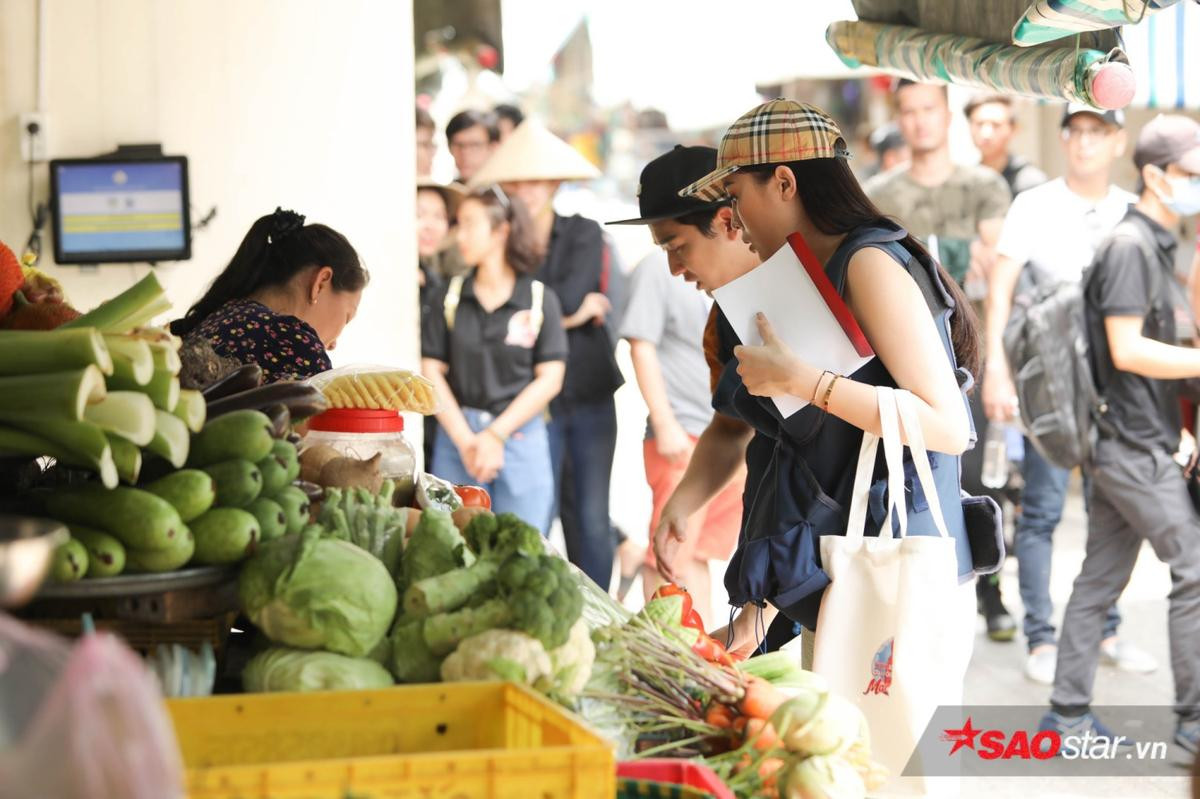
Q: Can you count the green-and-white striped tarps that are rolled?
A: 2